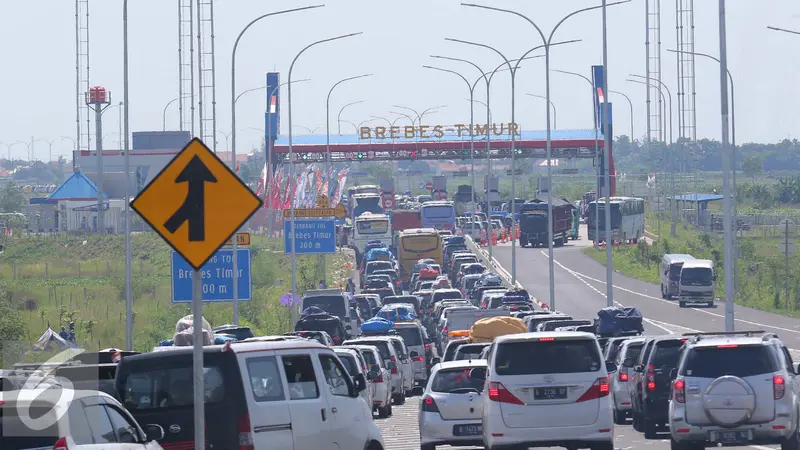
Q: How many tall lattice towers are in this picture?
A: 5